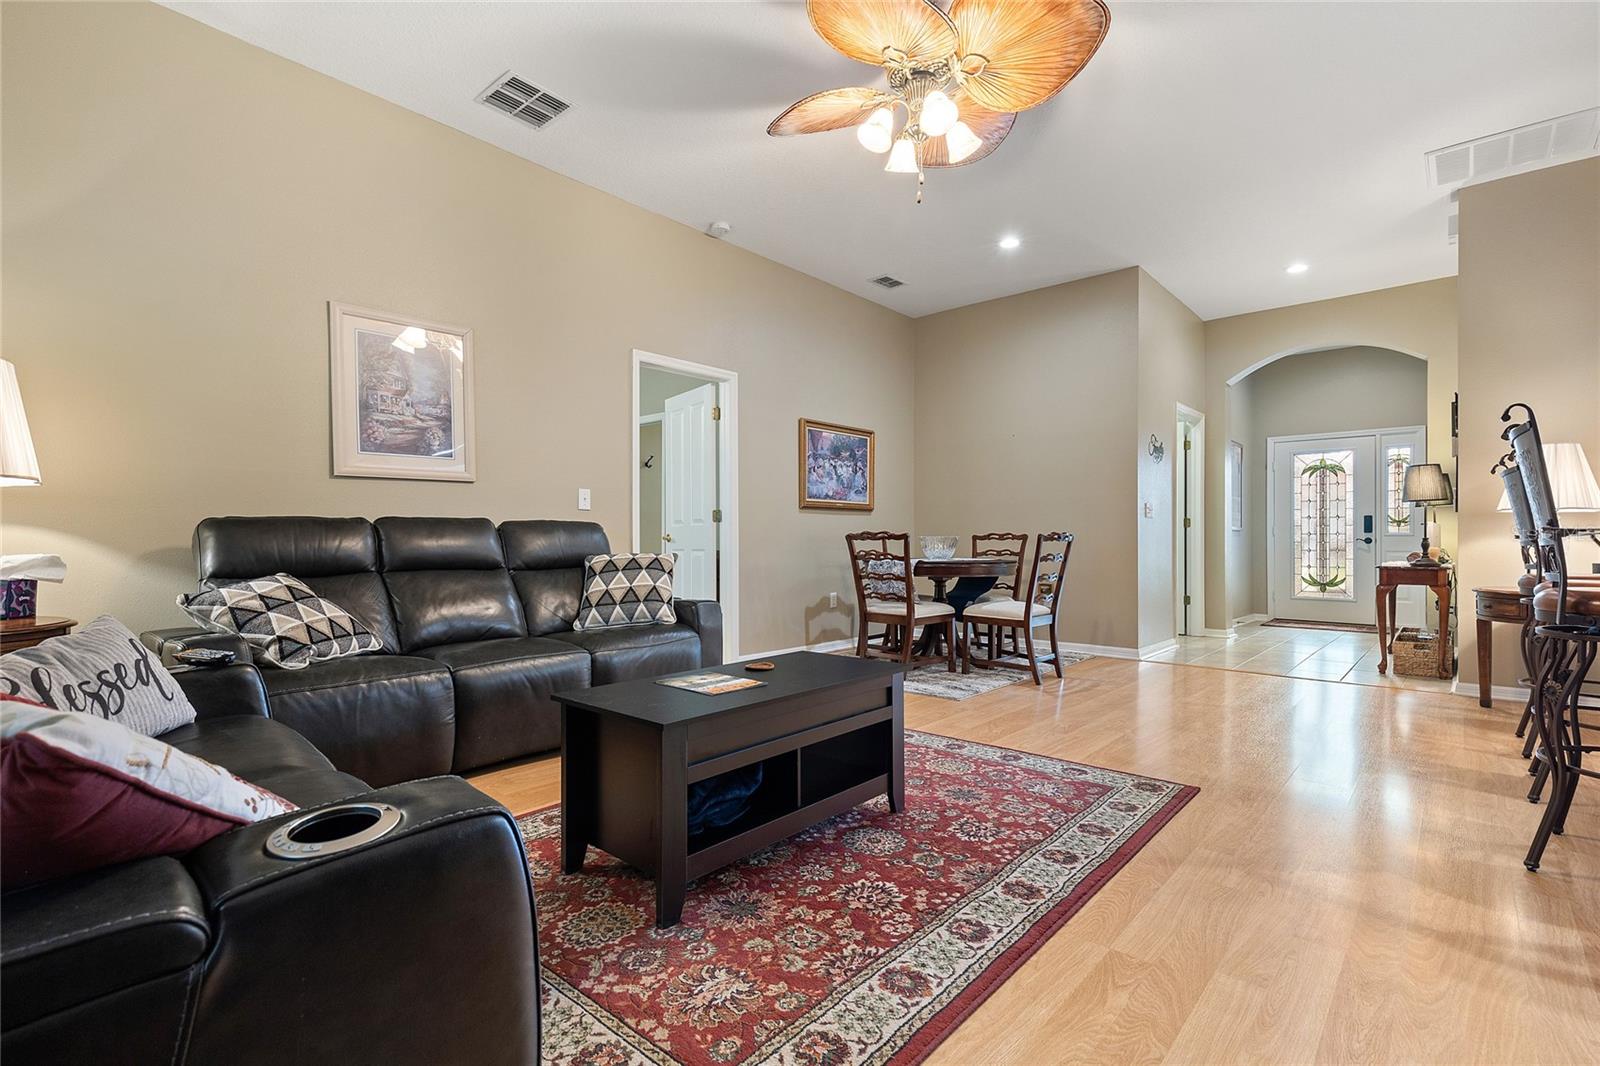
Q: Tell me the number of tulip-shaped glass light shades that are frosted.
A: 4